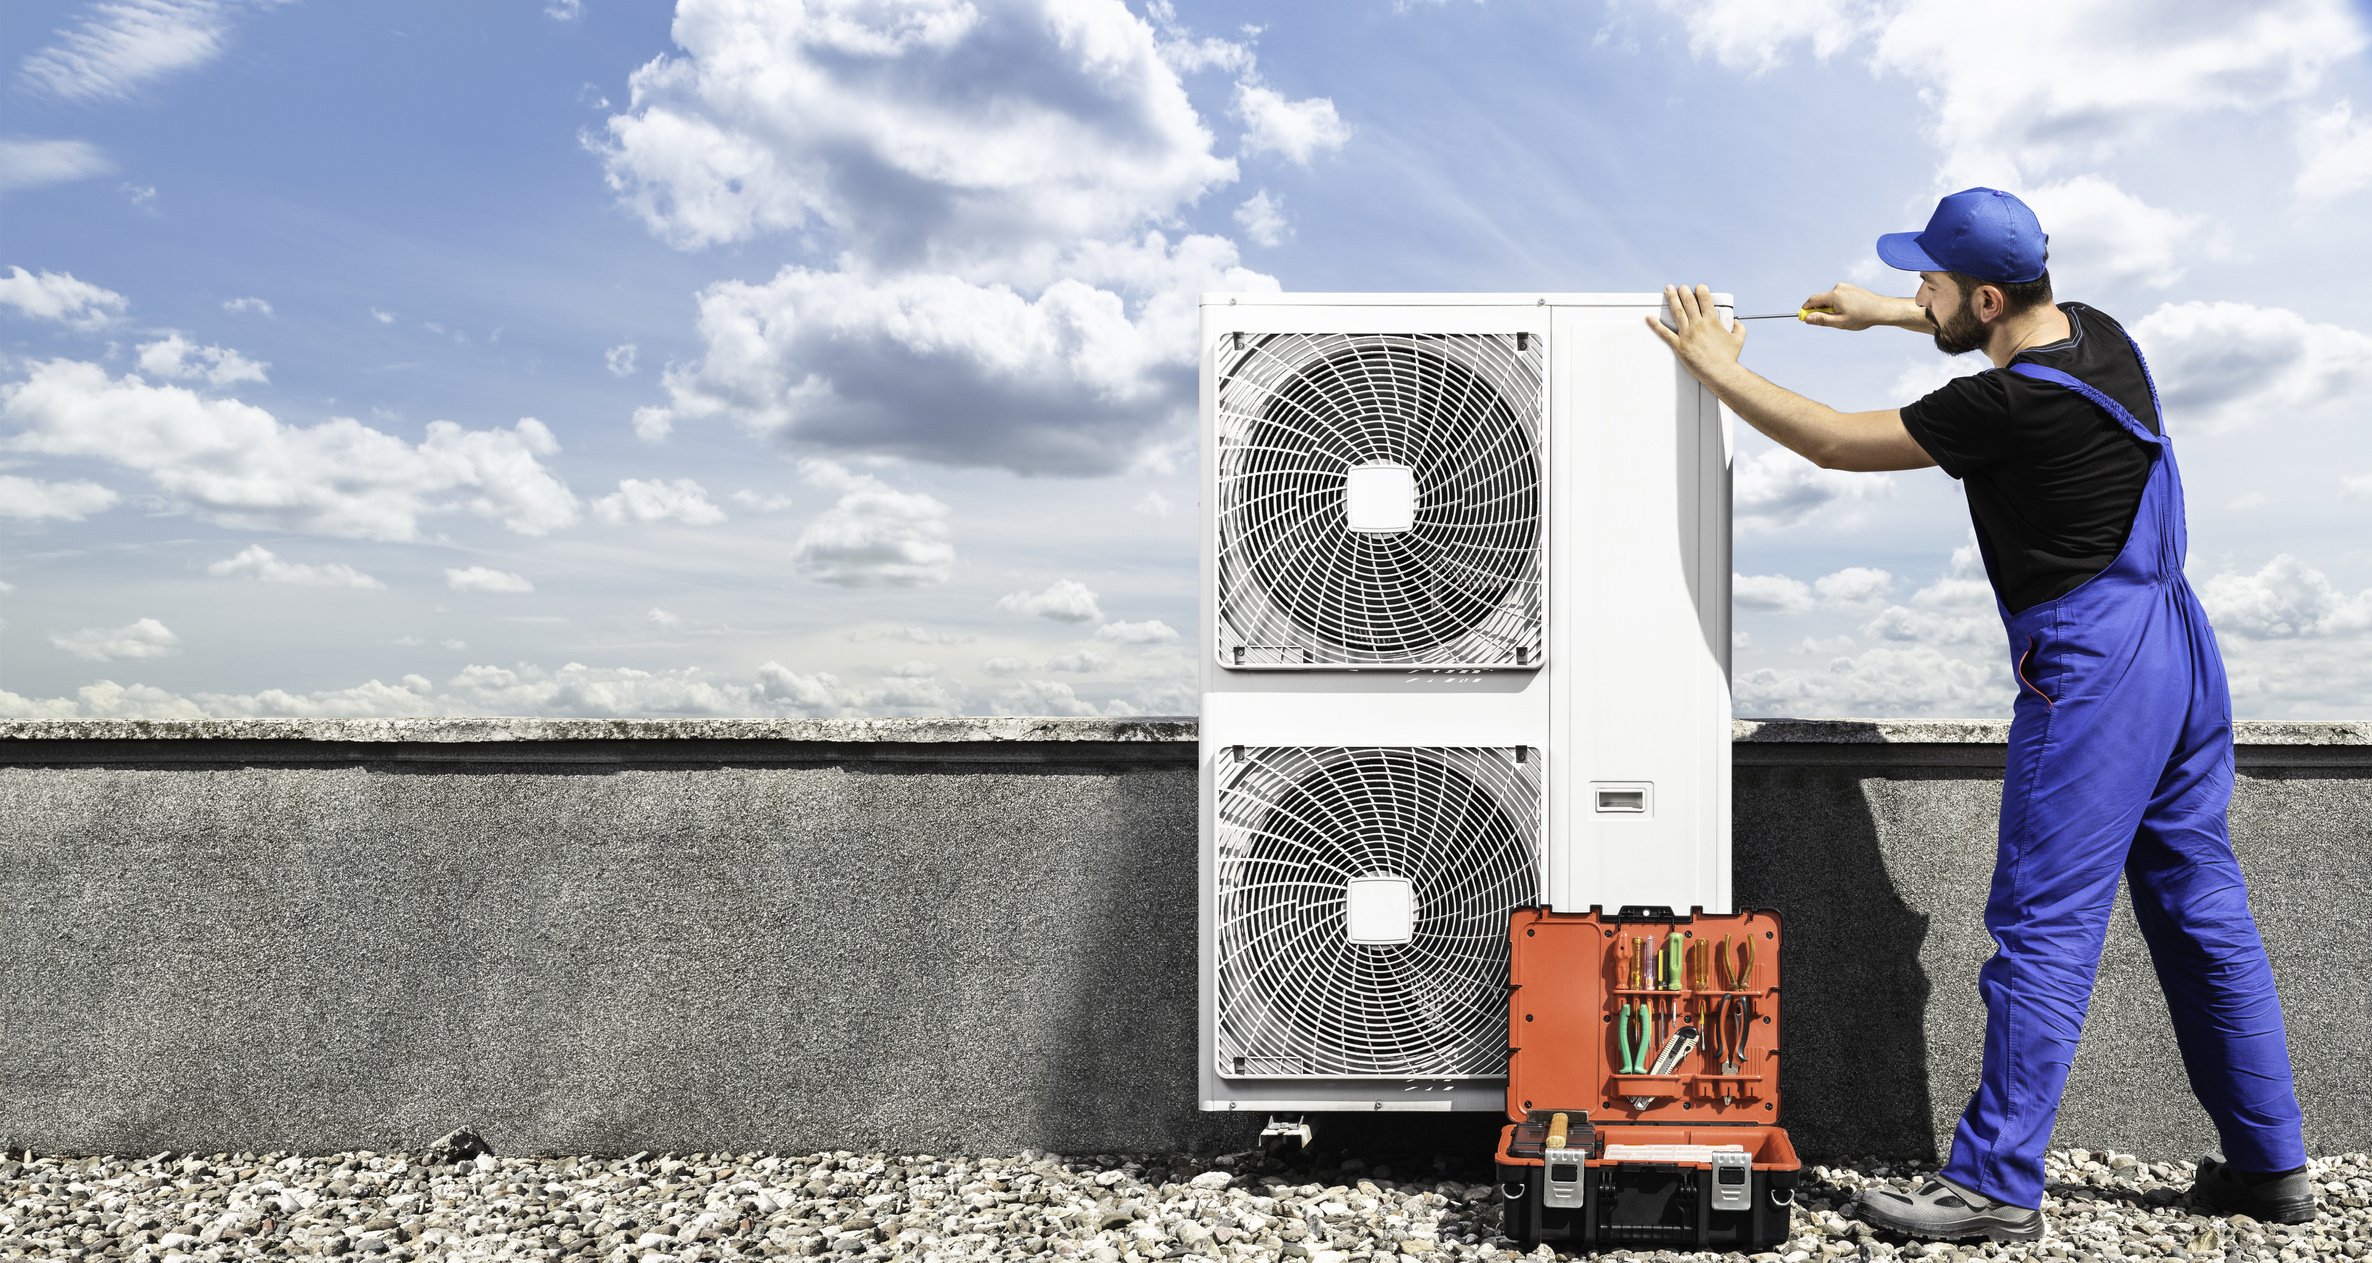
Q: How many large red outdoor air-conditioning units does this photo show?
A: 0